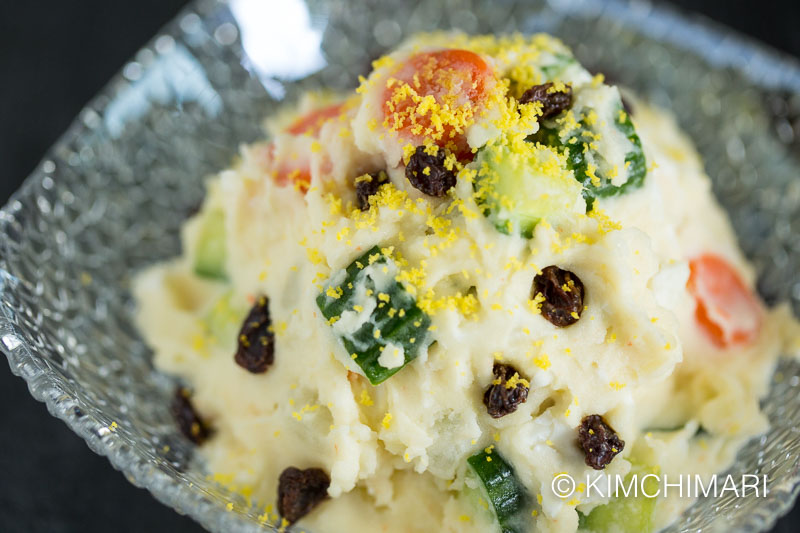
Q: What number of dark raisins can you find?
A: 9